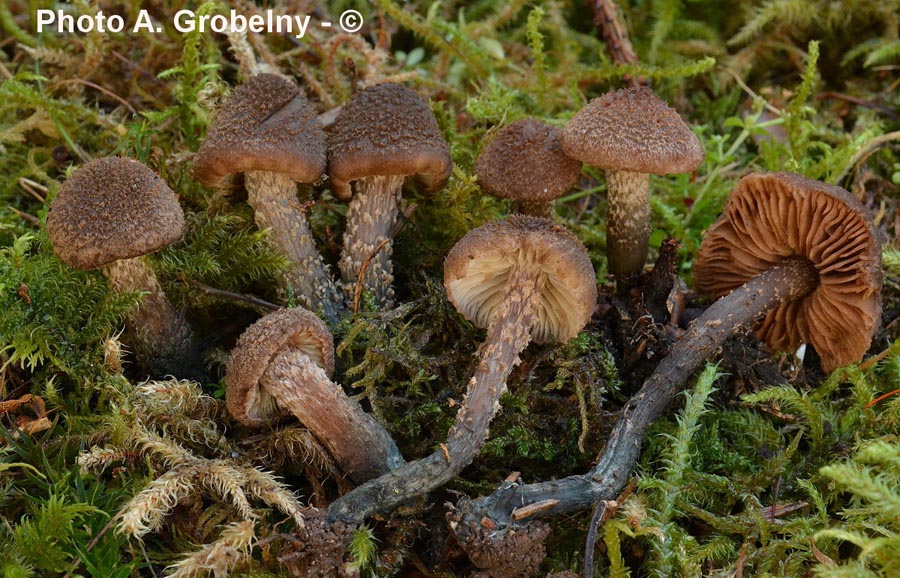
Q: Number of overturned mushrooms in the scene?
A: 3